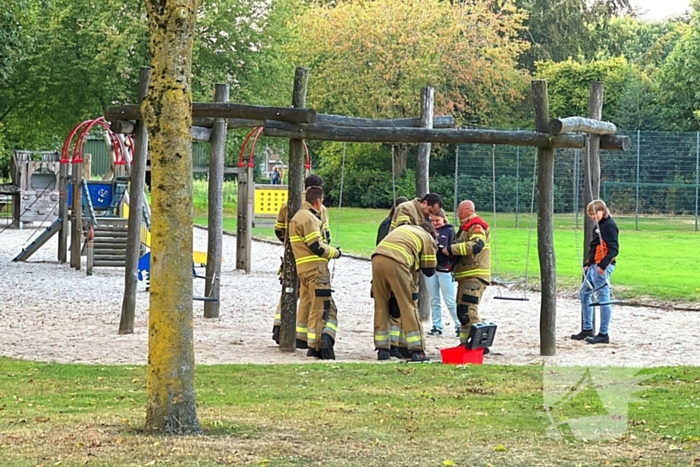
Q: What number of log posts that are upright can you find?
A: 6